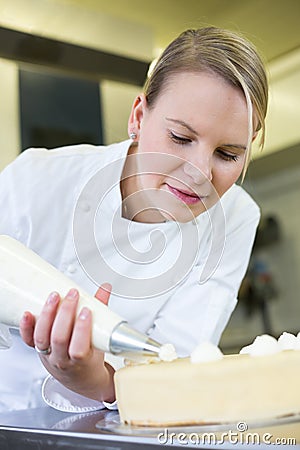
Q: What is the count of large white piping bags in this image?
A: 1